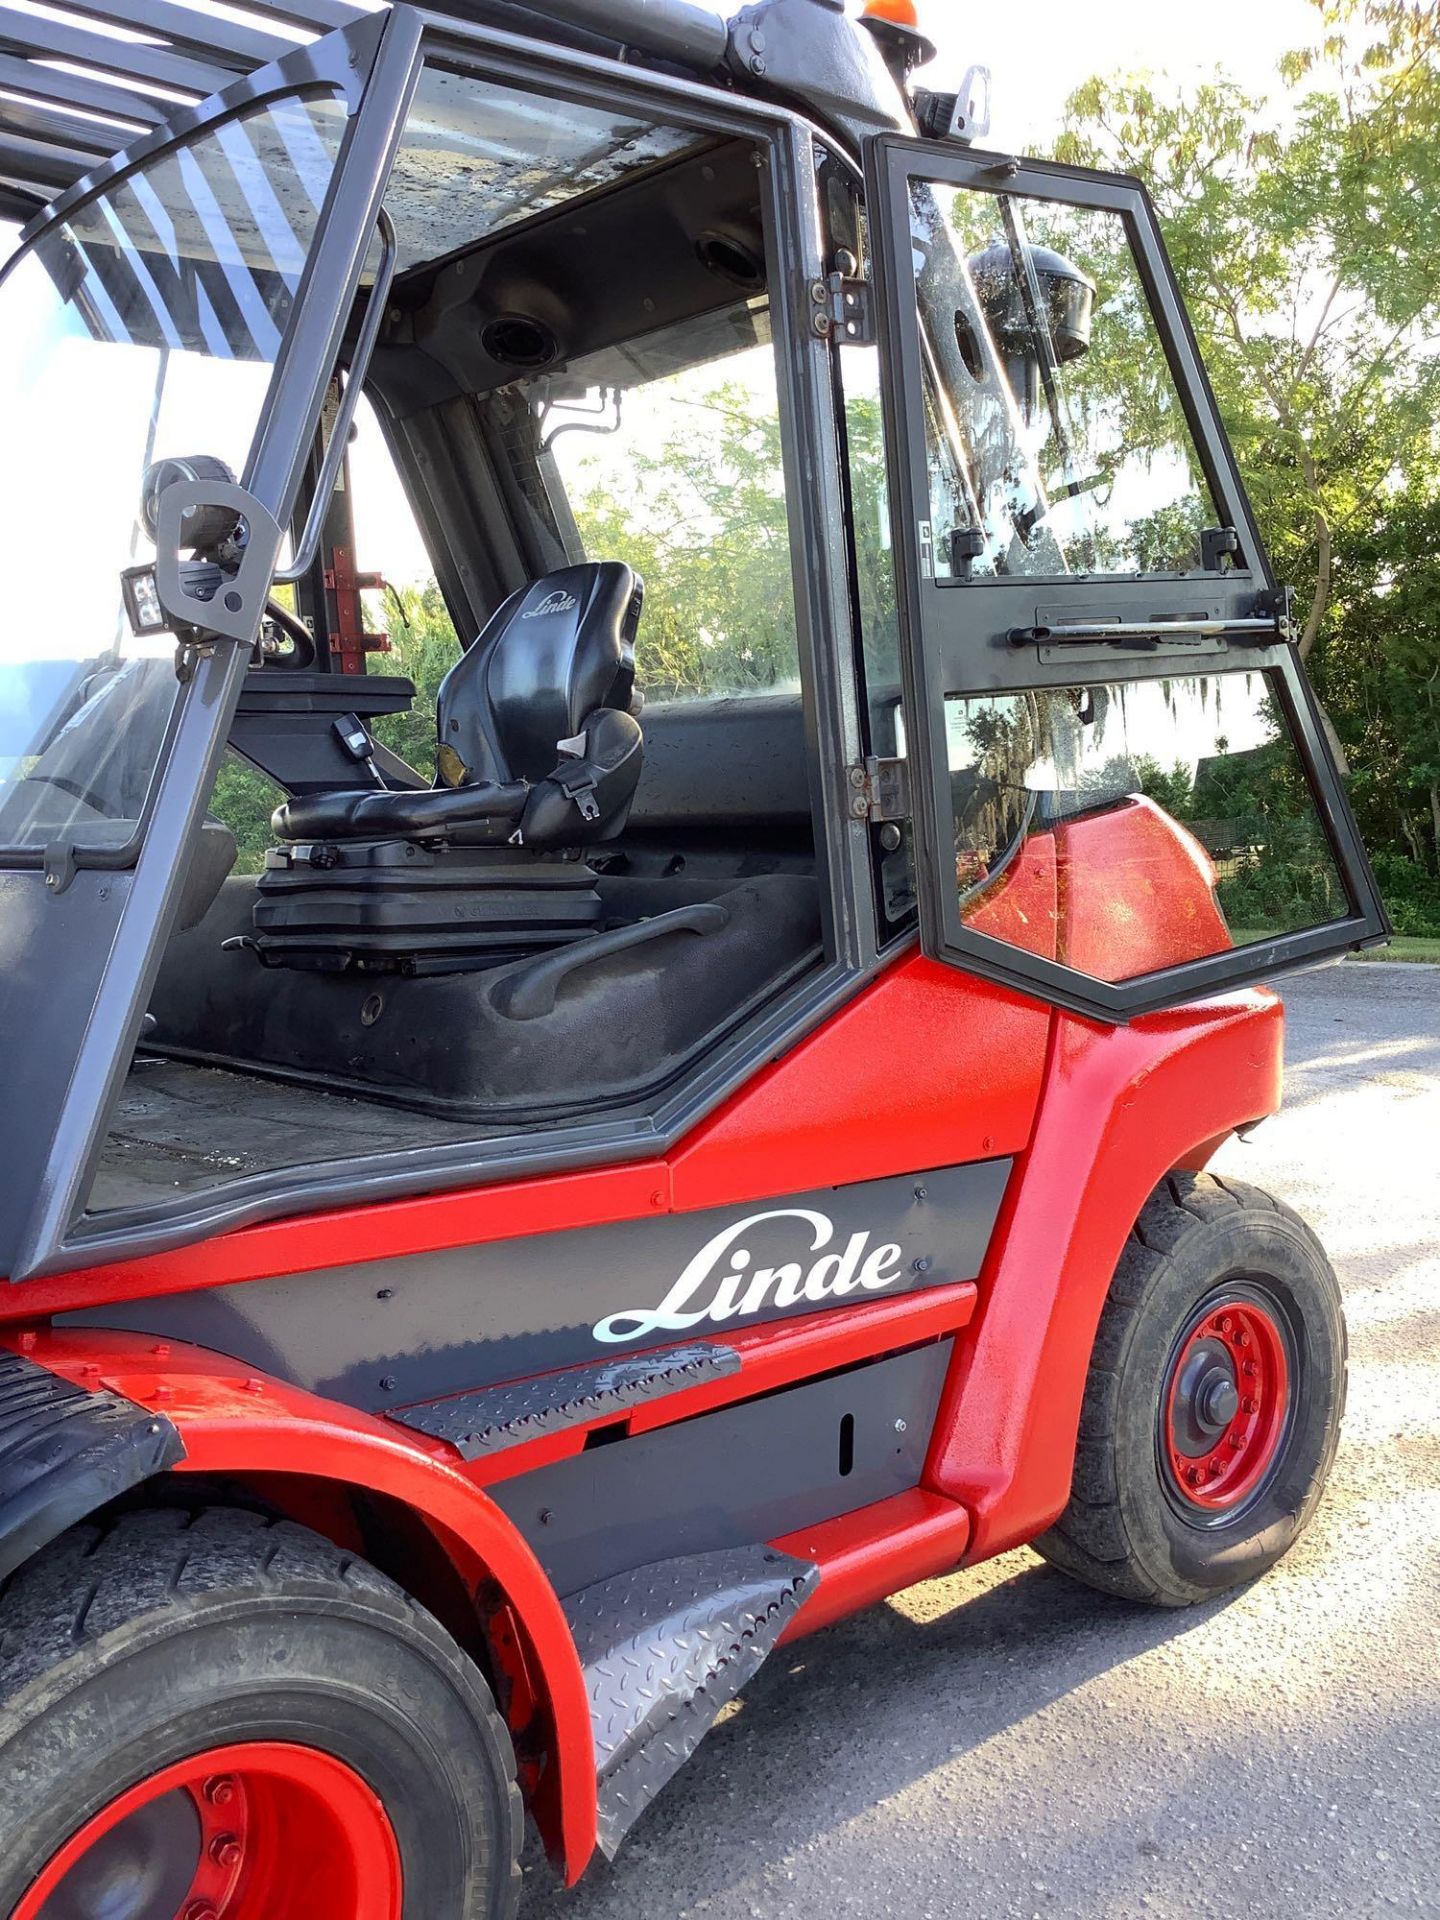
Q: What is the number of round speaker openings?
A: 2